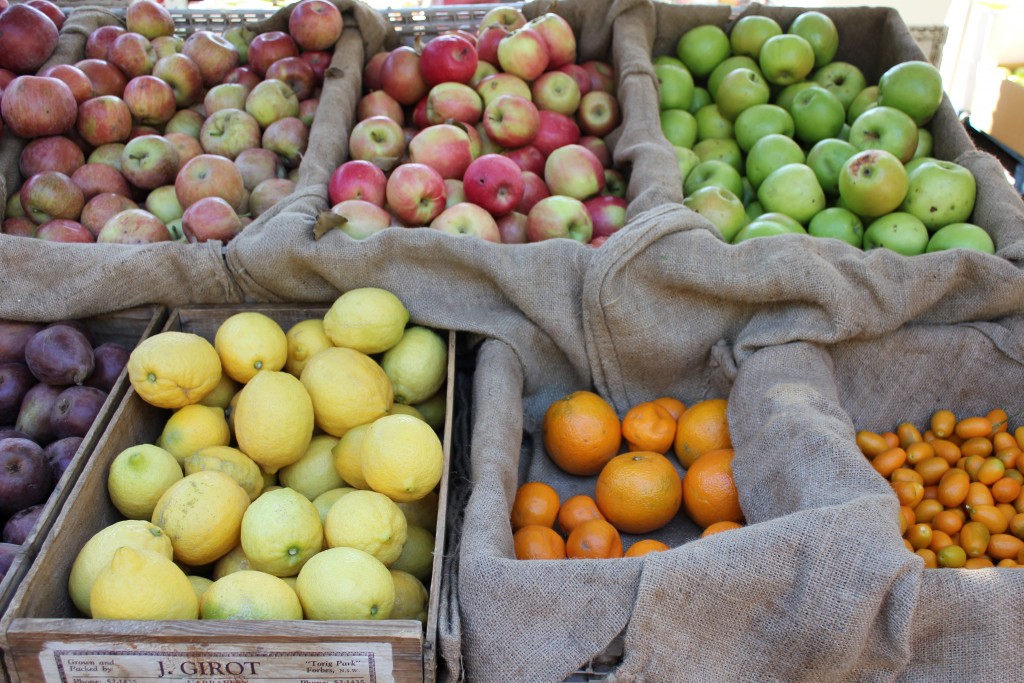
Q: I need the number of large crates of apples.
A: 3